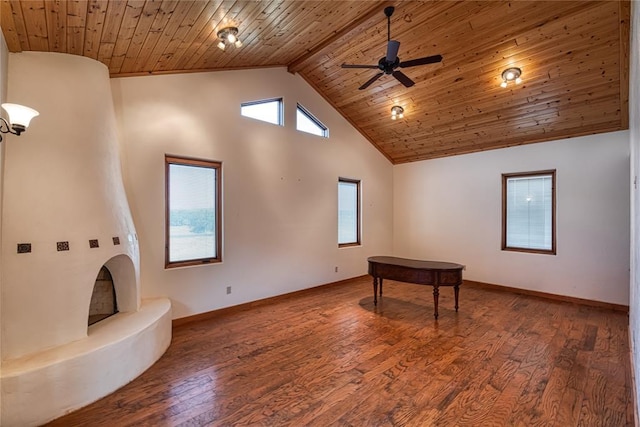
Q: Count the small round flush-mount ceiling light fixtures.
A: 3